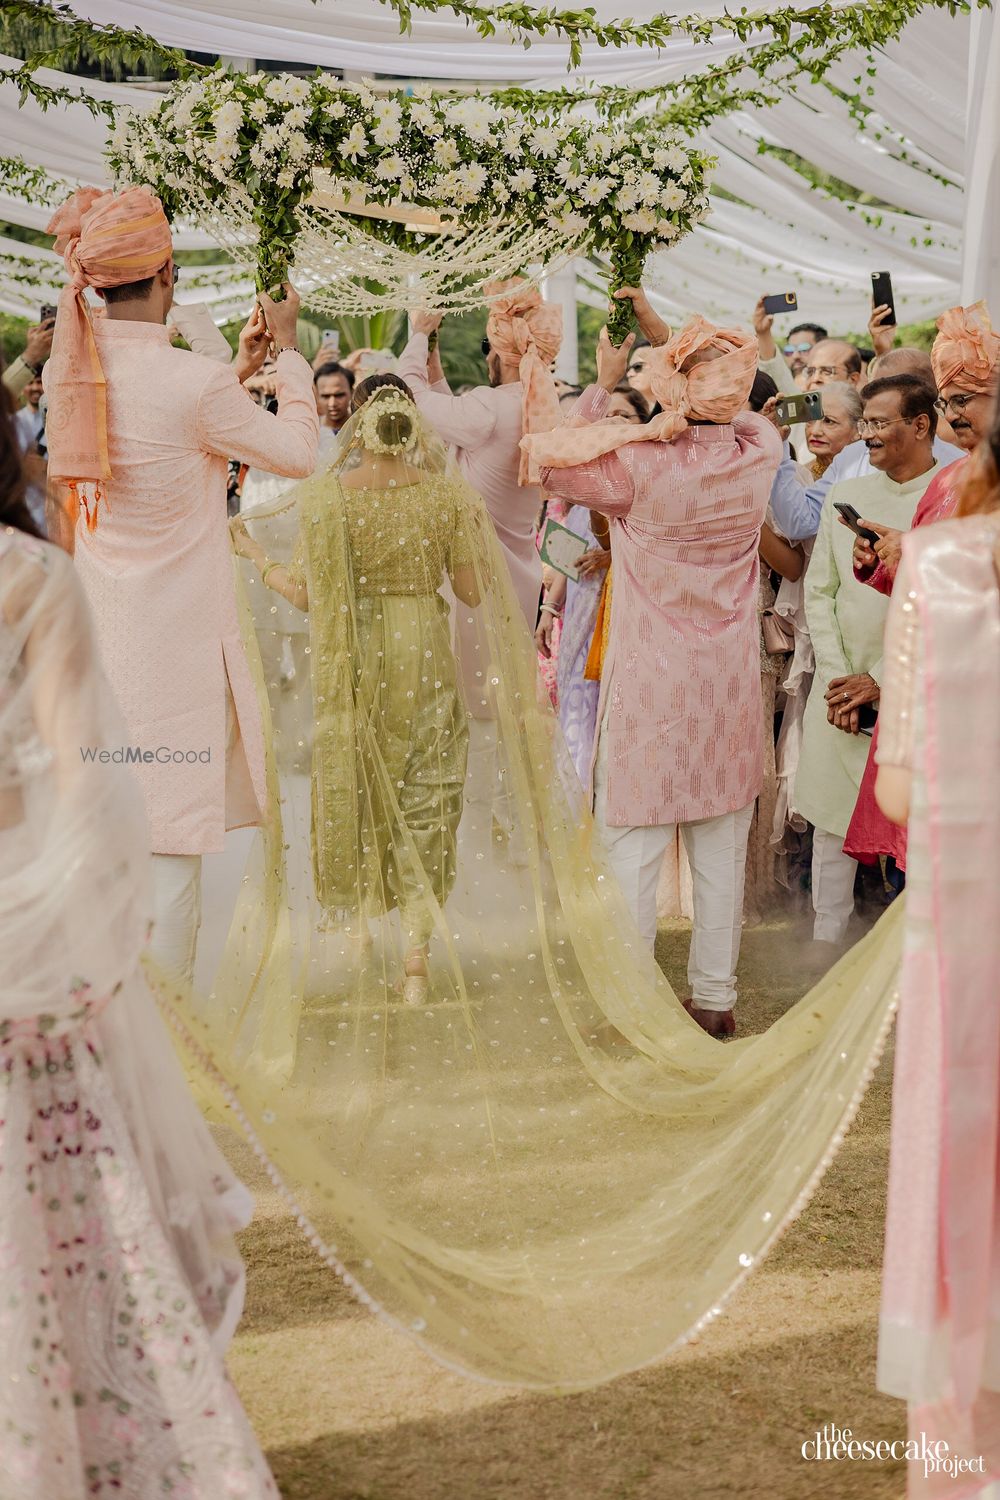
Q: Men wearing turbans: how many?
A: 4